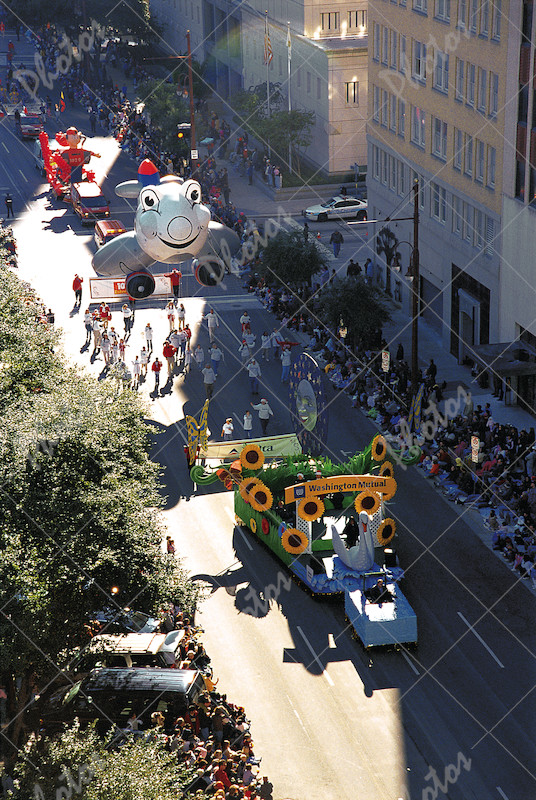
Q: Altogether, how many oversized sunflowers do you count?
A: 10